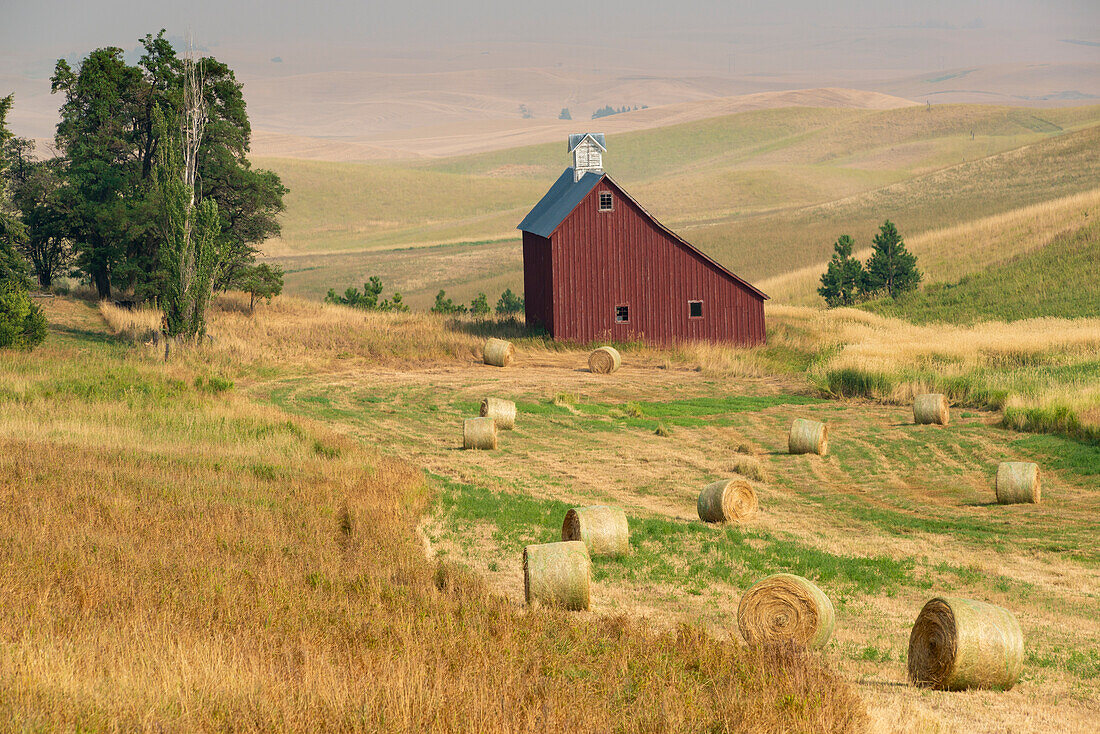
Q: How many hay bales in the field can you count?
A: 12